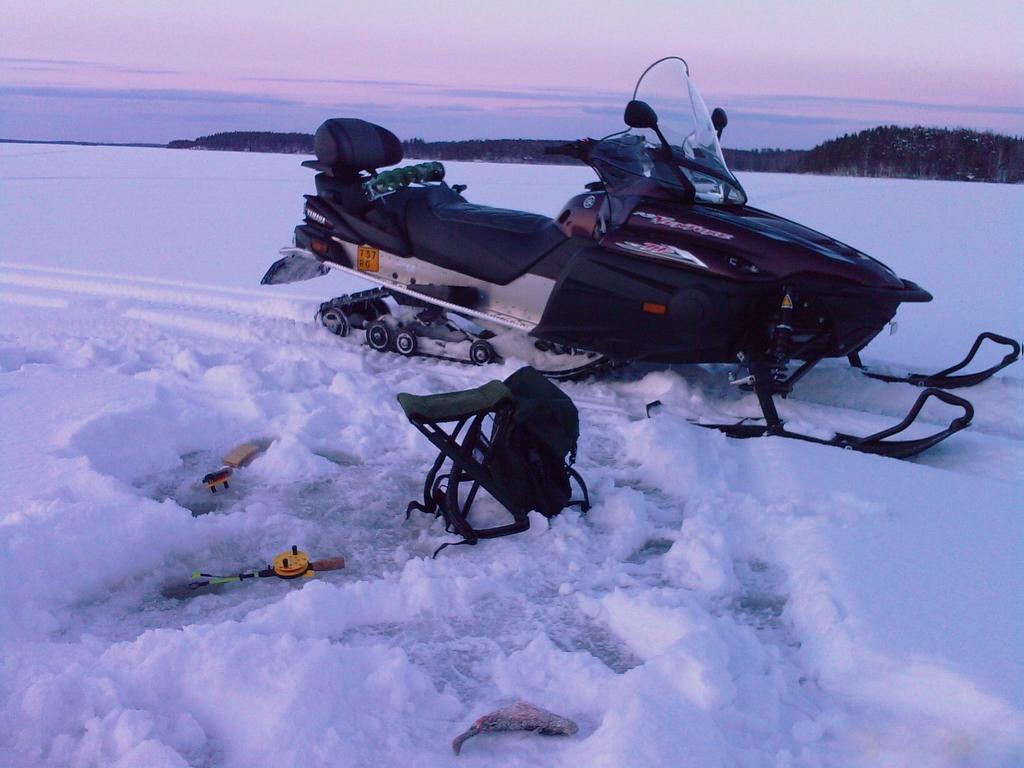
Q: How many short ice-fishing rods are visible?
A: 2